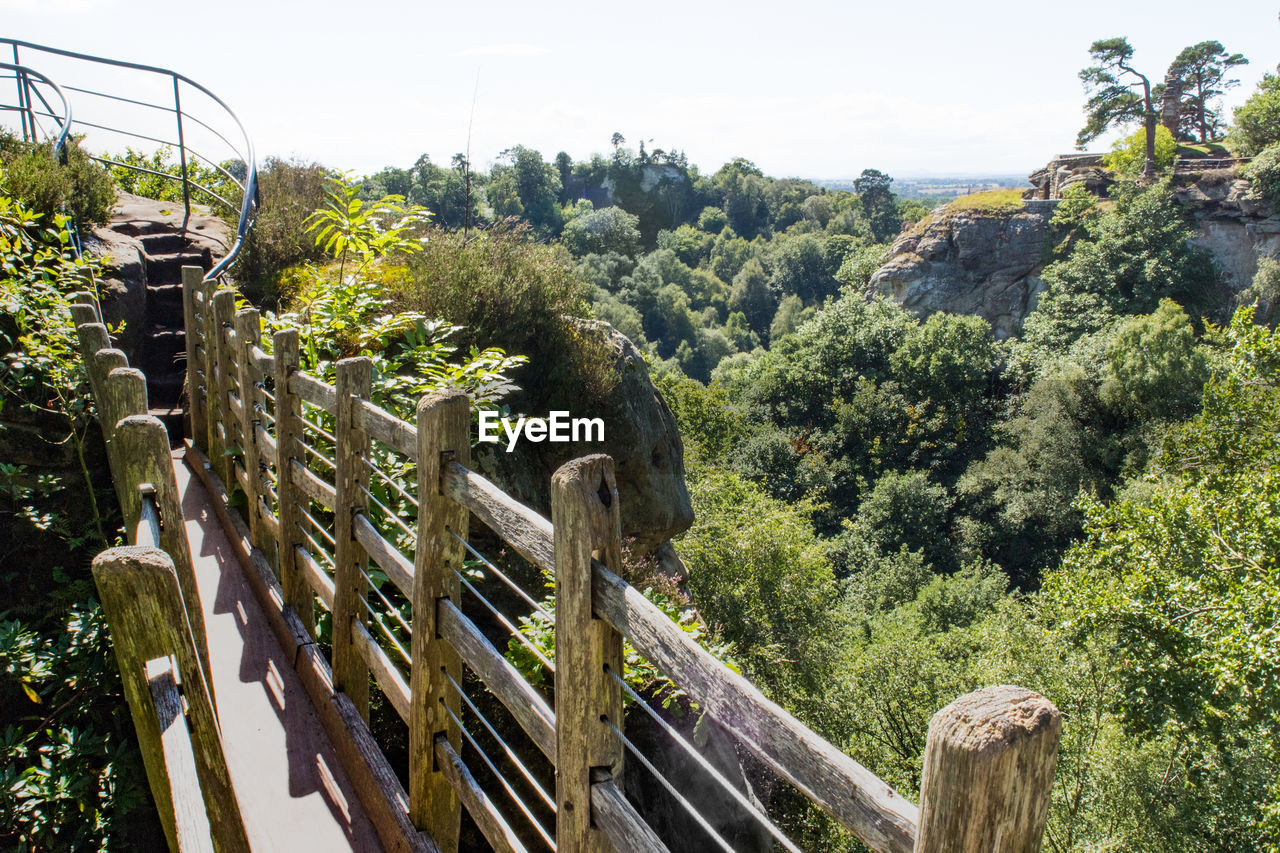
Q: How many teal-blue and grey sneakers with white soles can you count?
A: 0